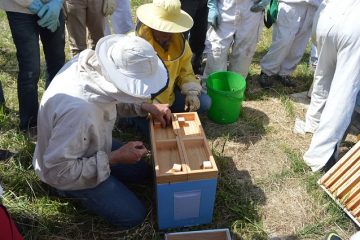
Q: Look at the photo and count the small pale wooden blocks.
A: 3